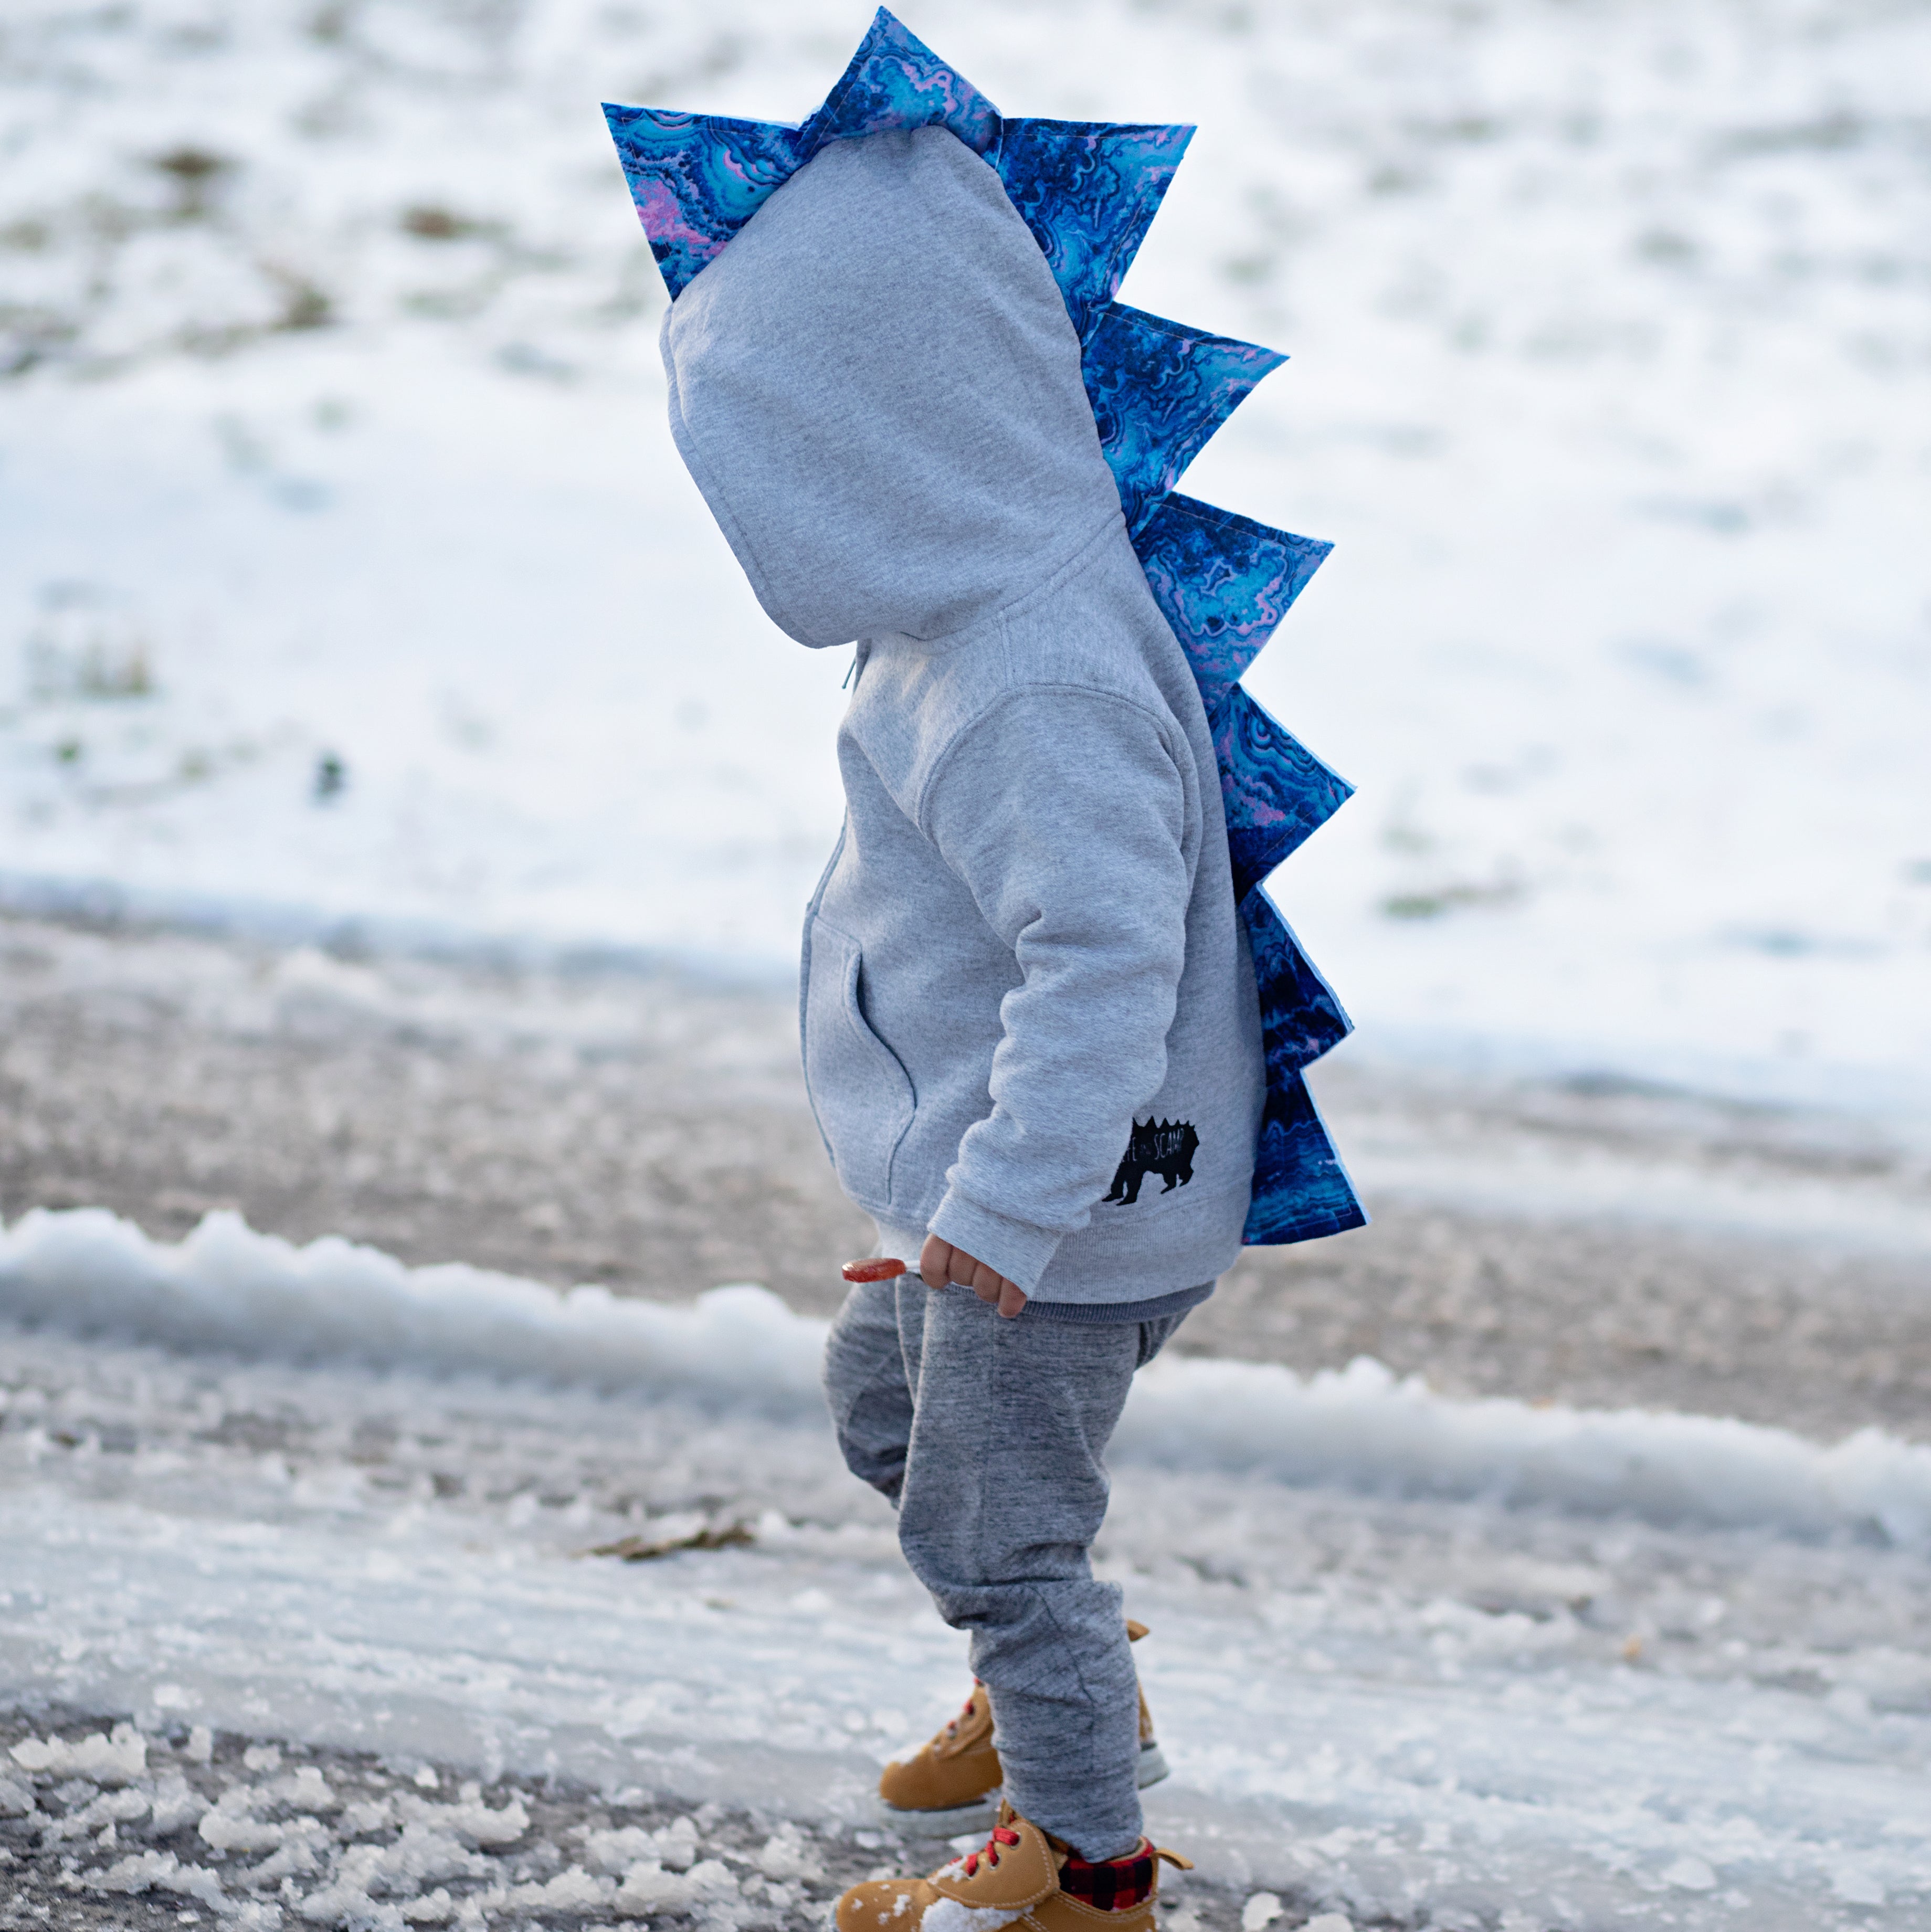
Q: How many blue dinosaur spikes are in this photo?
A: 8